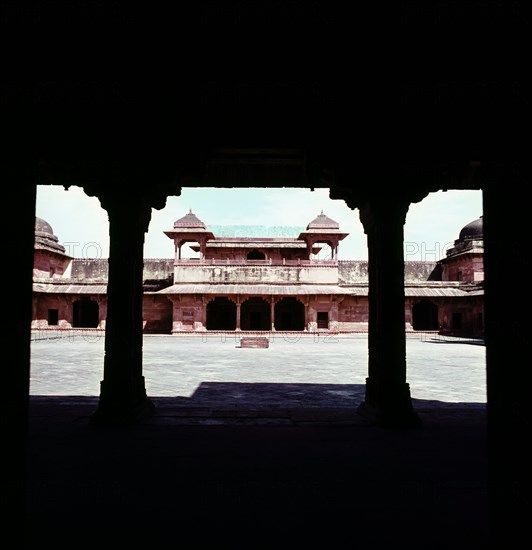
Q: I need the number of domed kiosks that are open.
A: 2